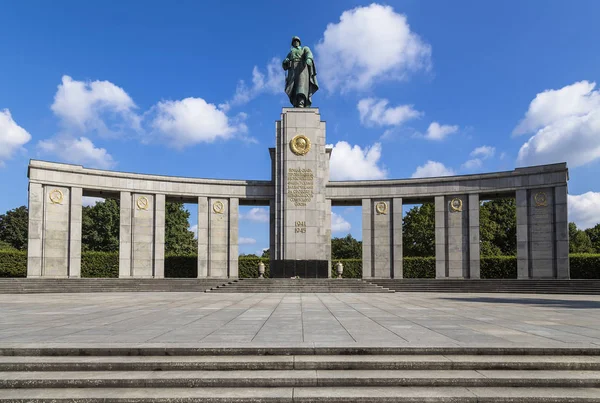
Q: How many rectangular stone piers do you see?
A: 6